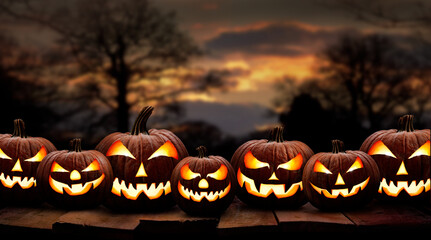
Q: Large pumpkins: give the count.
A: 4